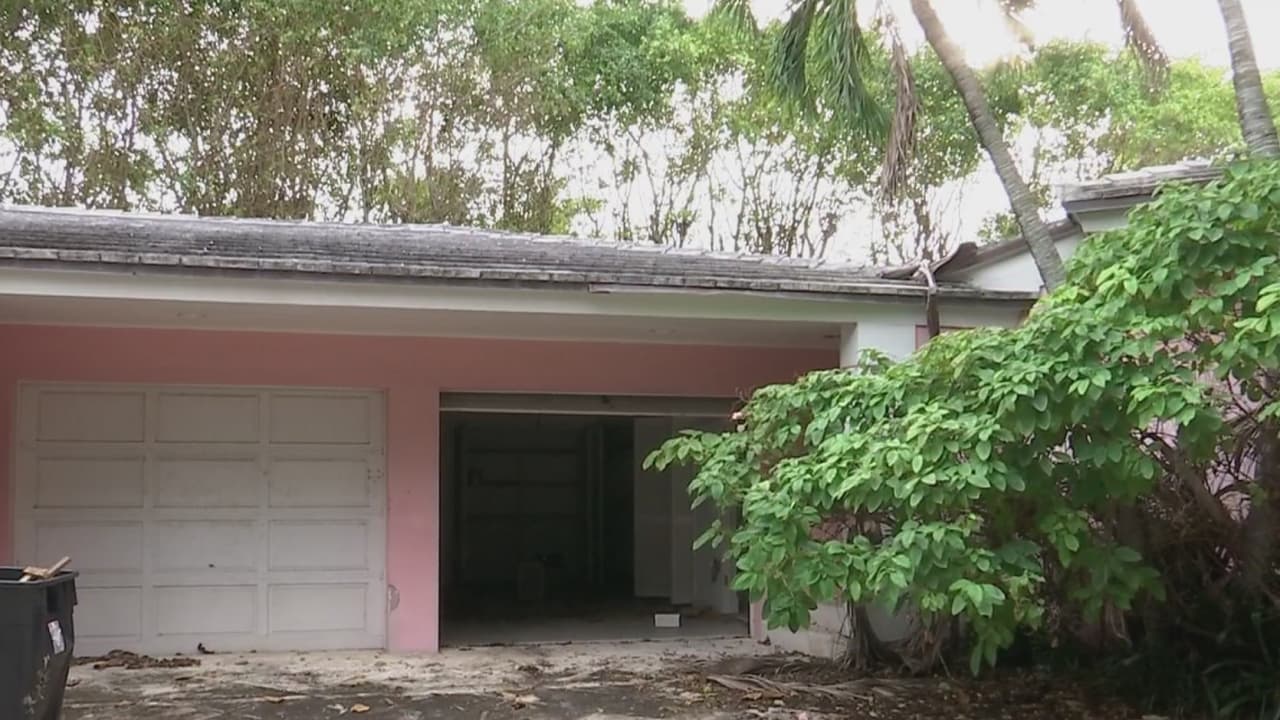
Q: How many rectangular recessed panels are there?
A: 12